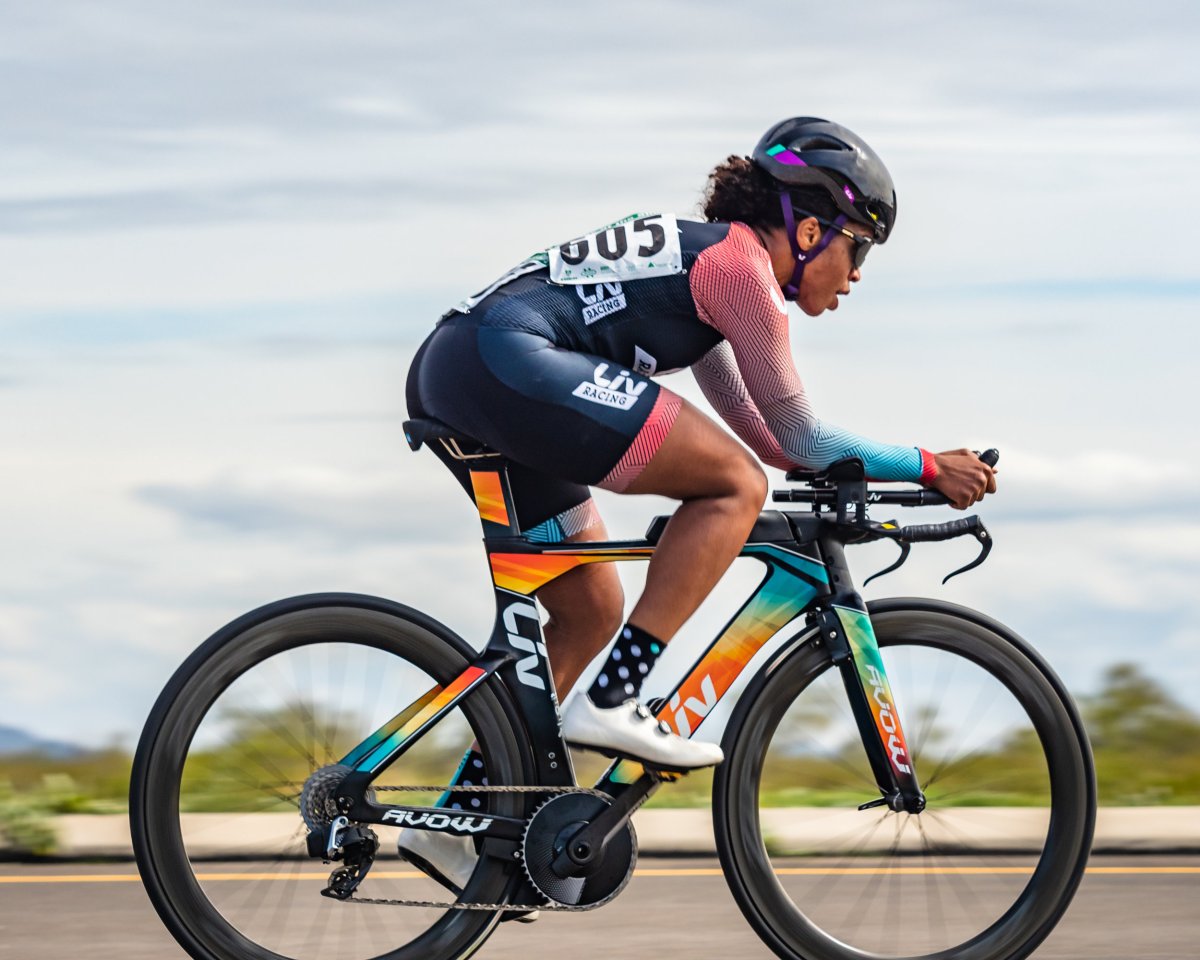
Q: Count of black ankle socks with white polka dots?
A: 2